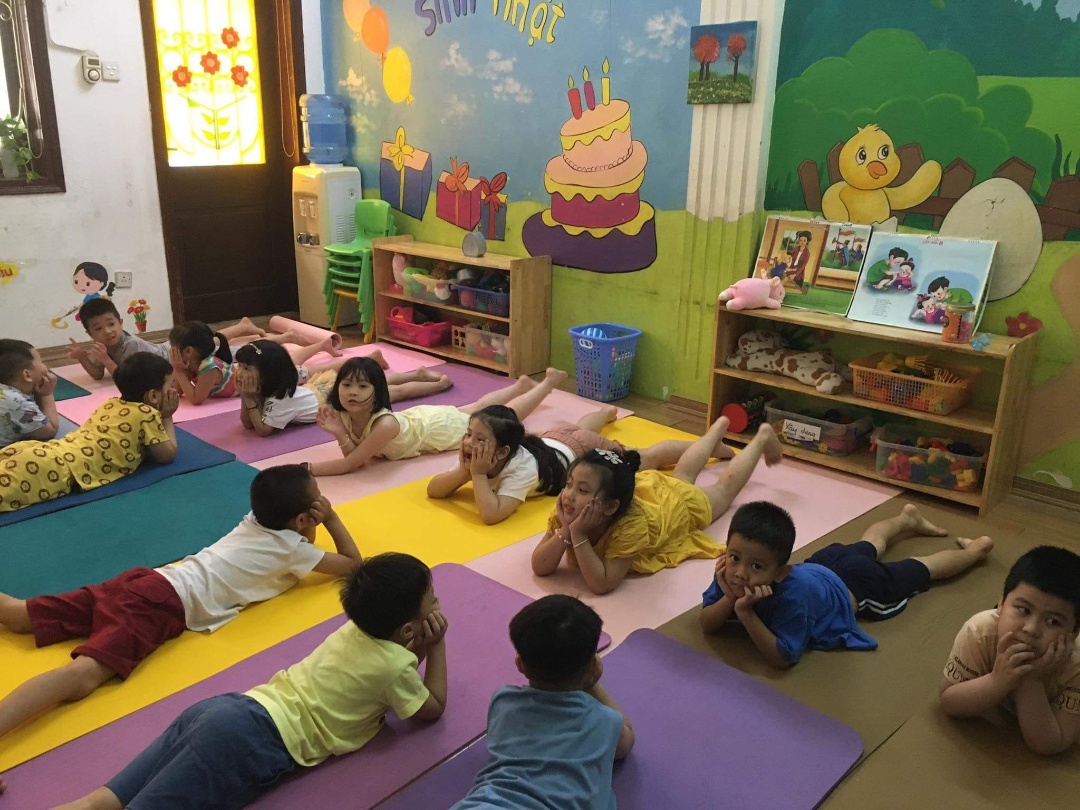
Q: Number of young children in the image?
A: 13